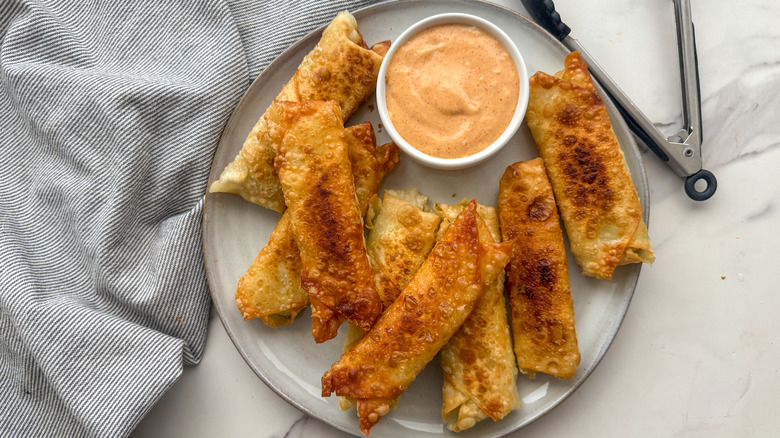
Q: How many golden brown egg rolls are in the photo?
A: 8